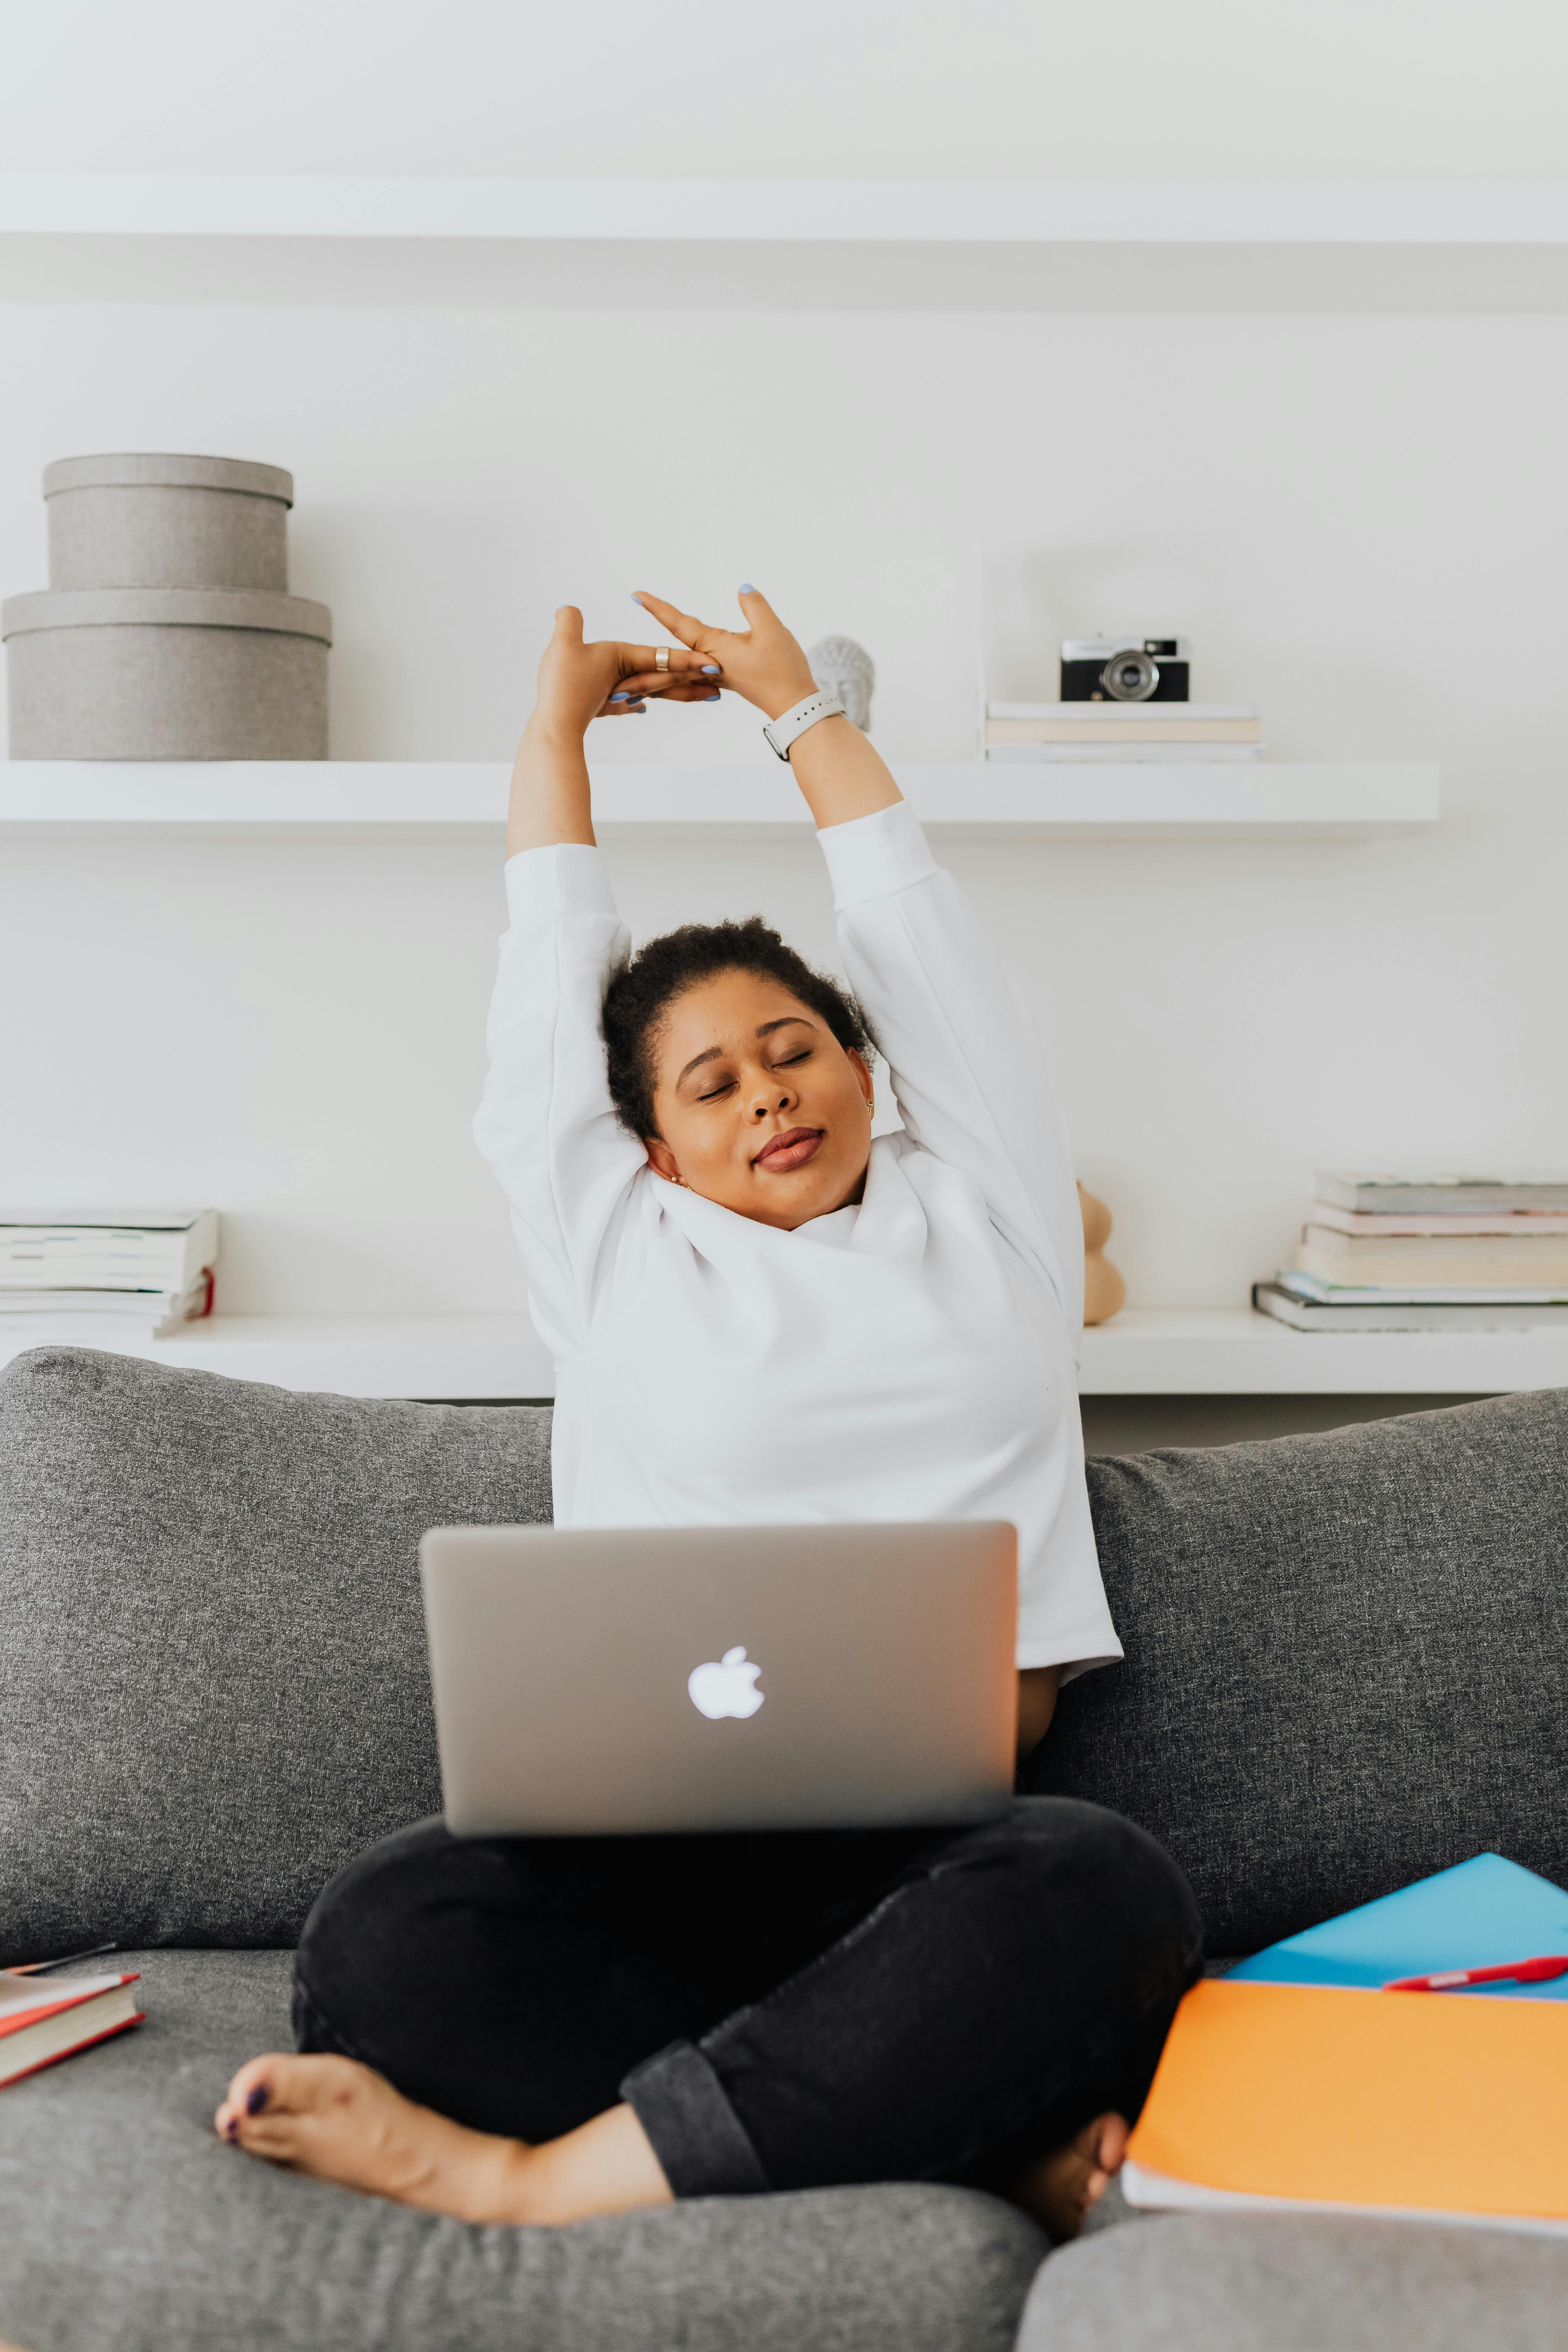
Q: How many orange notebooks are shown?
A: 1